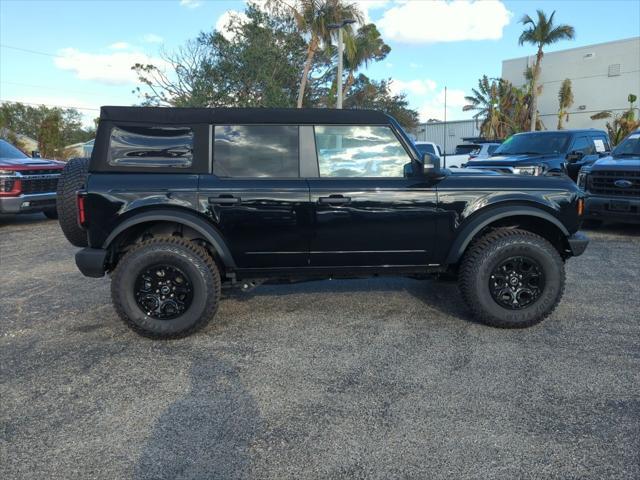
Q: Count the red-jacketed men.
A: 0